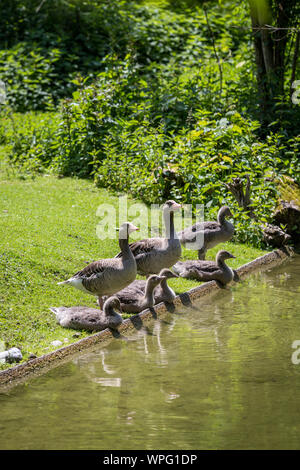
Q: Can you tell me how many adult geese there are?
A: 2